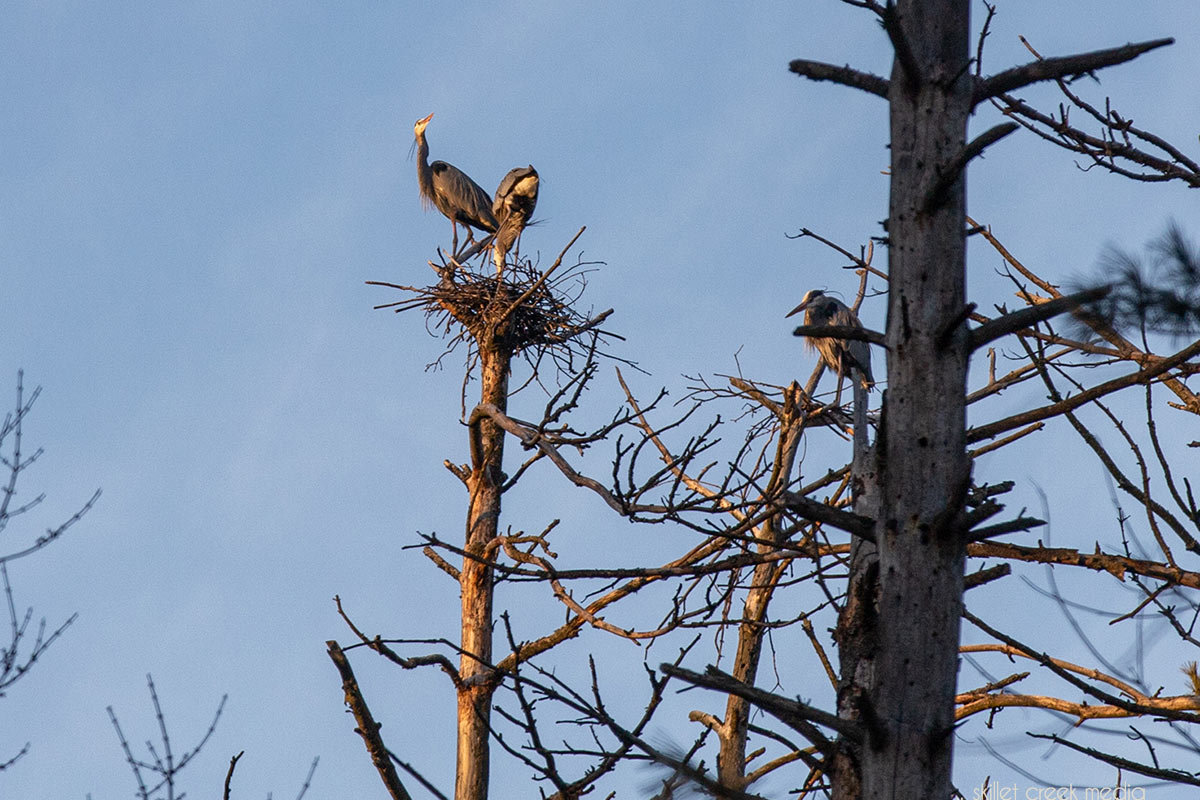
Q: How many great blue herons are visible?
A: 3